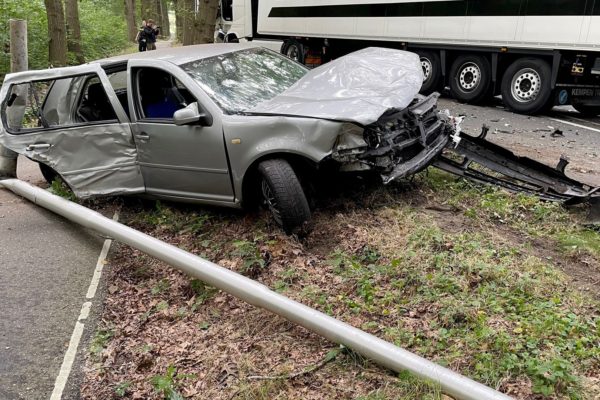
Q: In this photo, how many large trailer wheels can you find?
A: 3